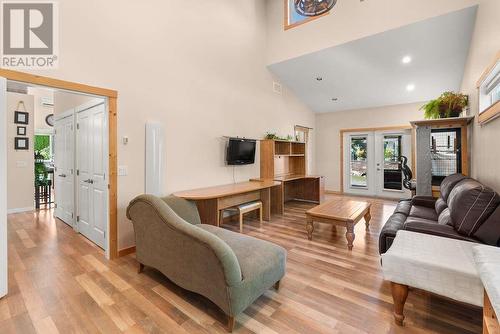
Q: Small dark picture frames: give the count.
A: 3